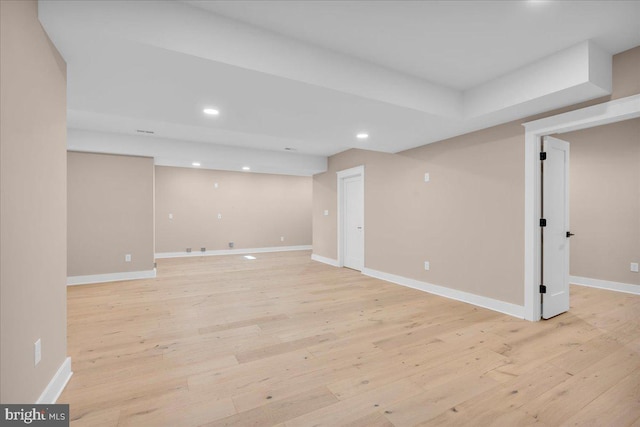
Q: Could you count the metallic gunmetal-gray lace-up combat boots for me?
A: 0